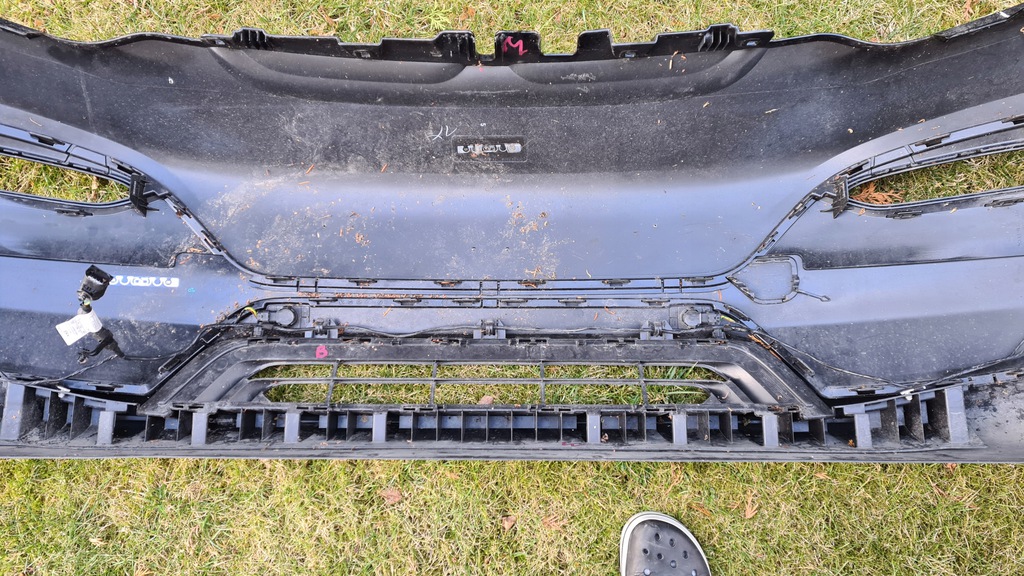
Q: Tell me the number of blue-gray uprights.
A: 10